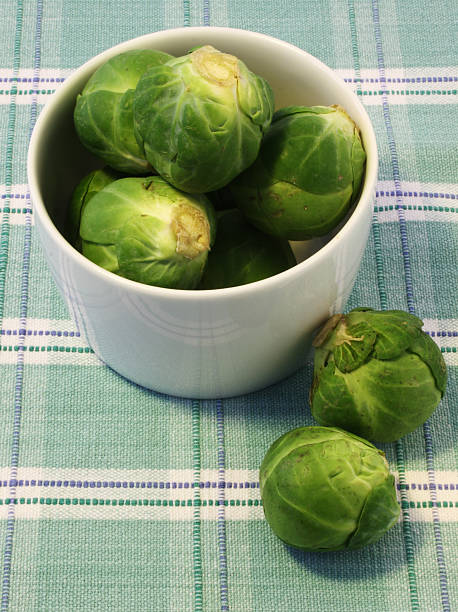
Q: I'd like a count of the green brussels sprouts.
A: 8